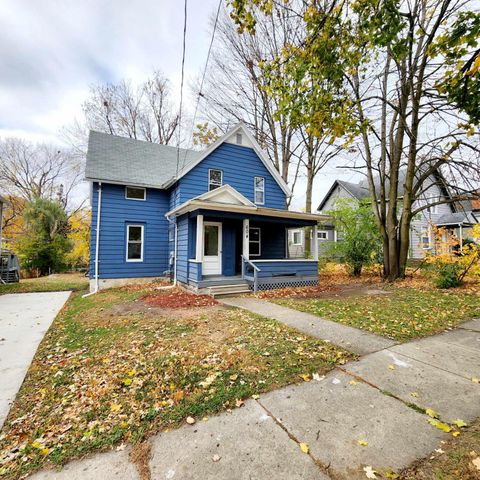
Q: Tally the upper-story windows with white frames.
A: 3